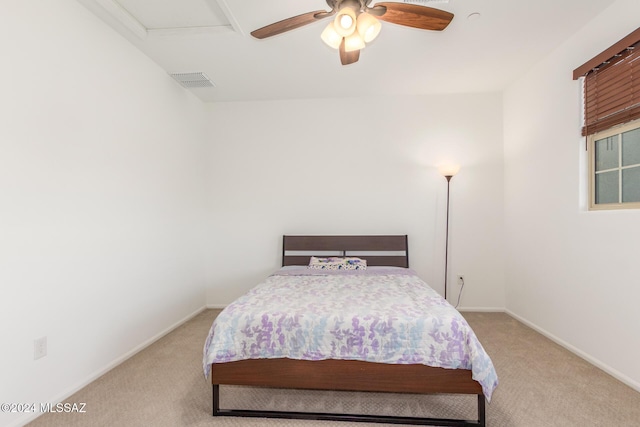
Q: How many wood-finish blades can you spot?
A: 3